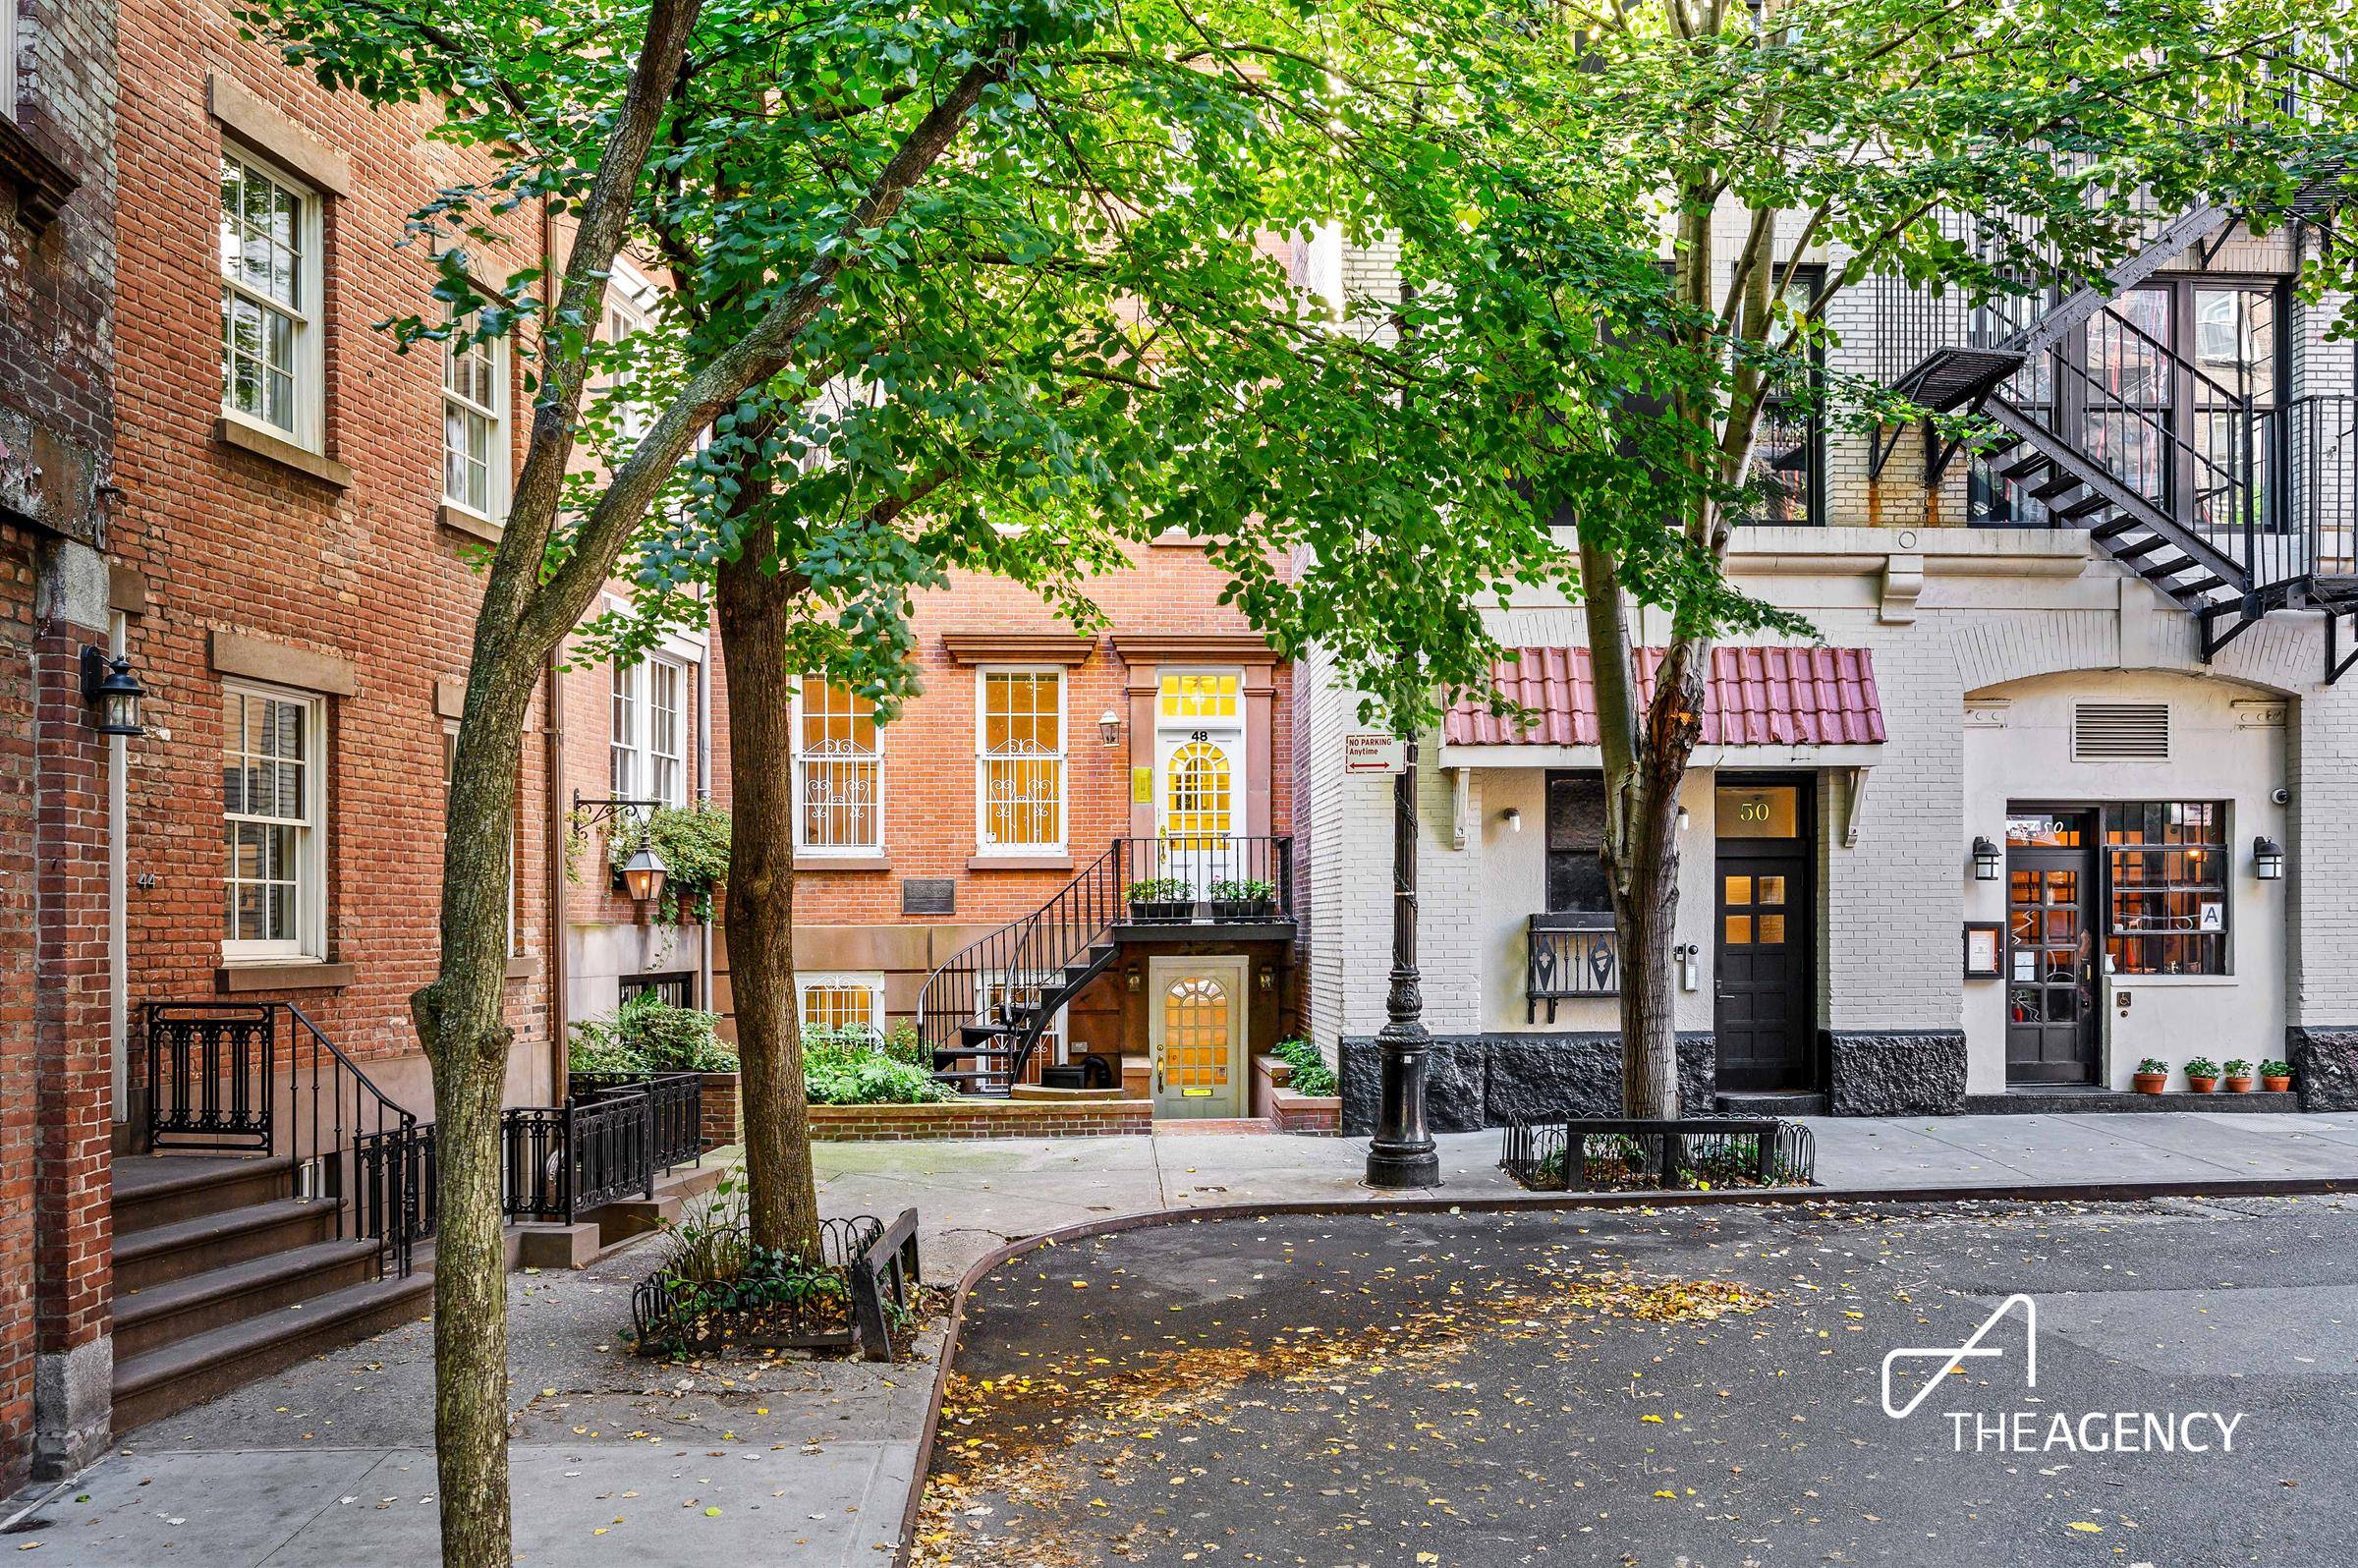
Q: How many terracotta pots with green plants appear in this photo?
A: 4